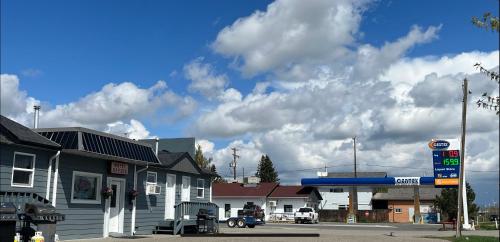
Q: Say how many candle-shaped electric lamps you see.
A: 0